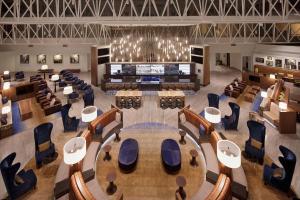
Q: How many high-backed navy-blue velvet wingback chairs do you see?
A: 8